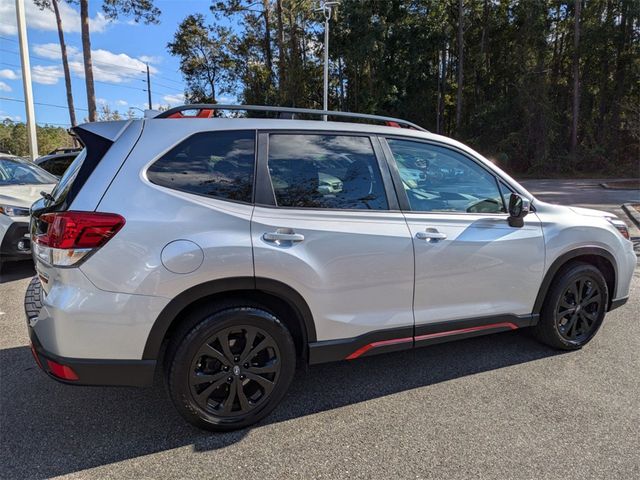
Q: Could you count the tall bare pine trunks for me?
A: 2